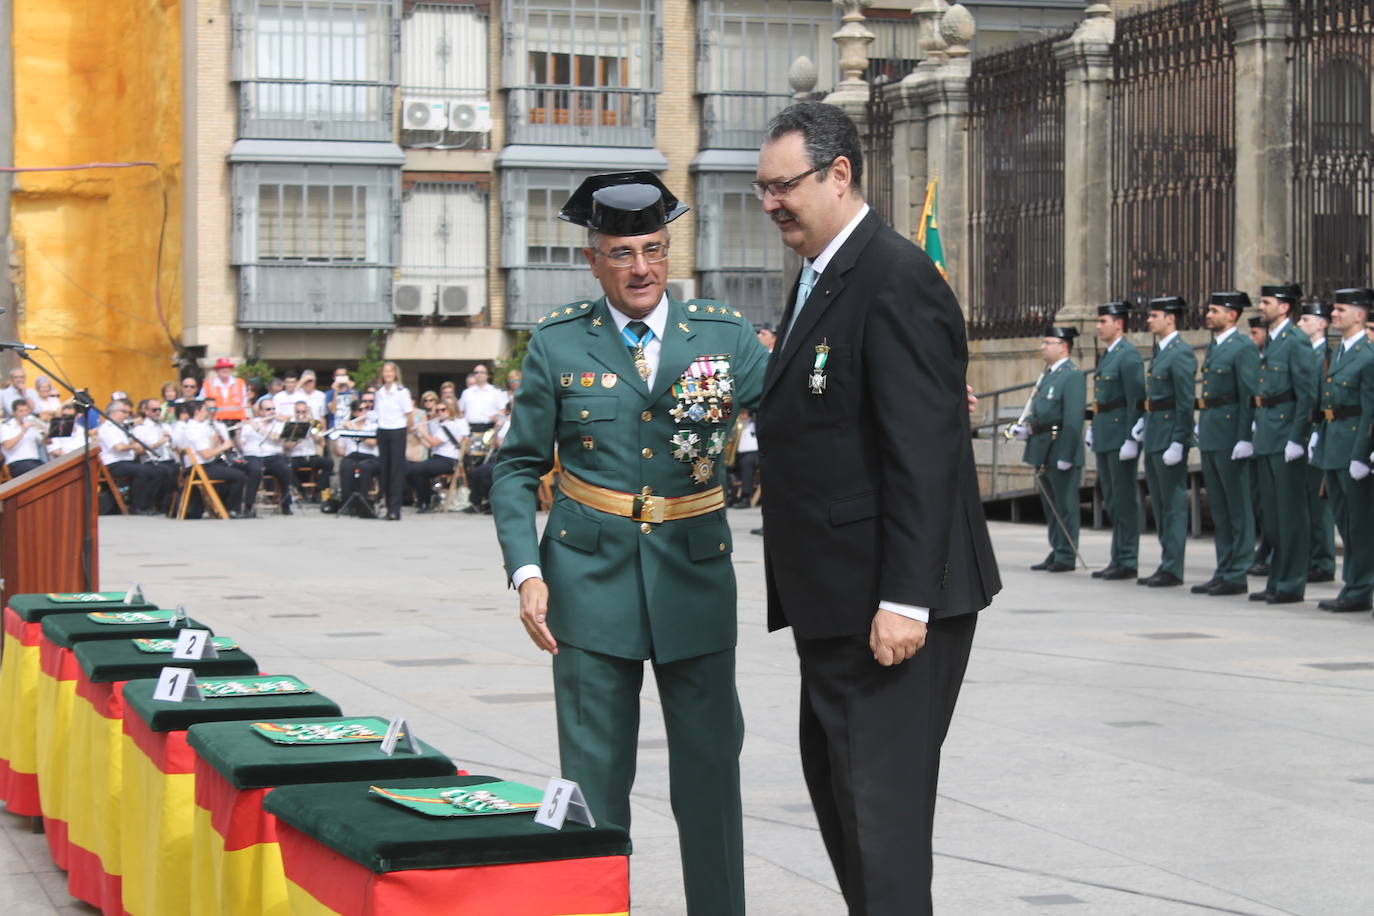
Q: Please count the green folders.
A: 6